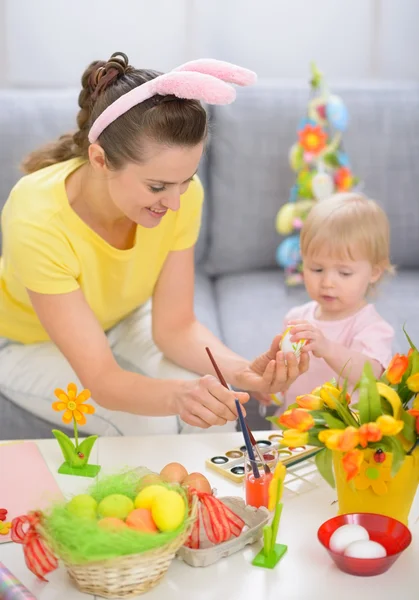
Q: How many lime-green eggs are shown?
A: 2